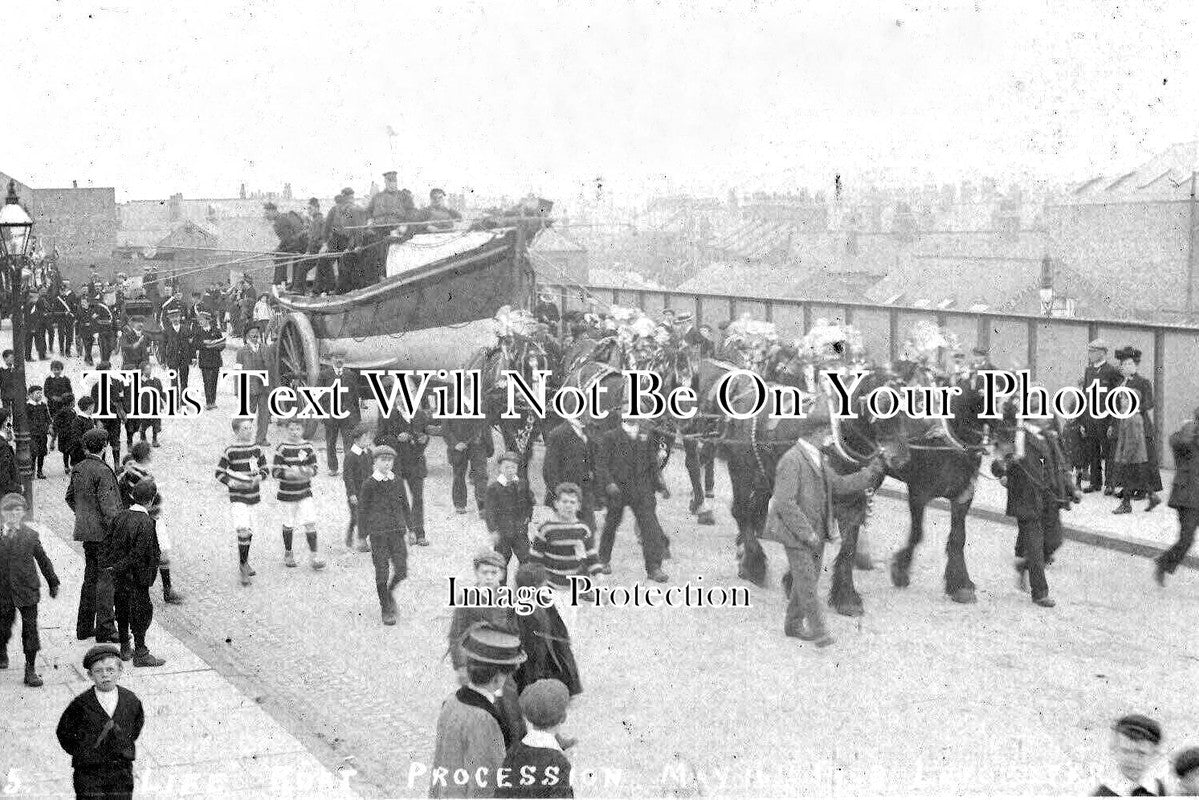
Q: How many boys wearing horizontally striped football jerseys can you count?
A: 4